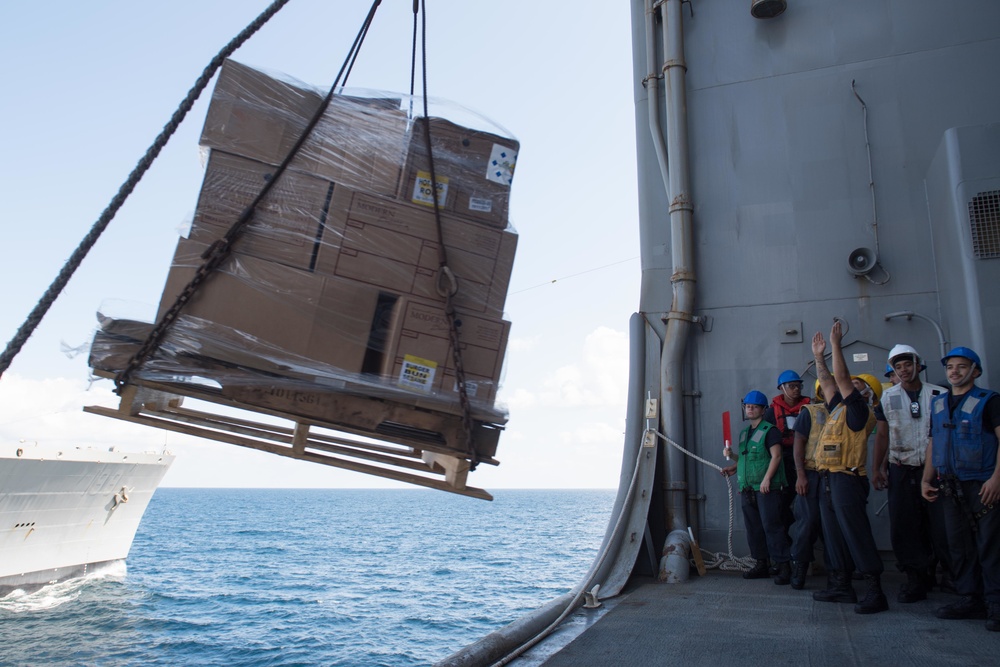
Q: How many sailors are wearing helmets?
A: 7